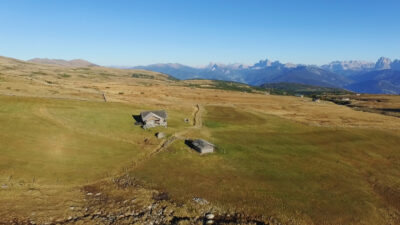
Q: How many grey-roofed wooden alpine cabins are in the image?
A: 2